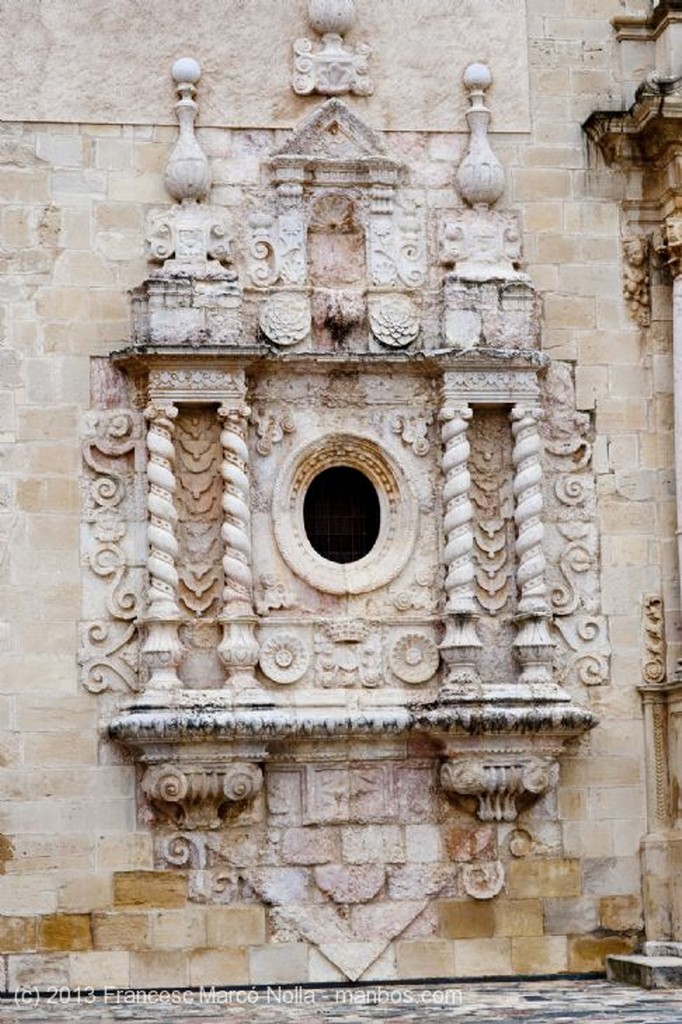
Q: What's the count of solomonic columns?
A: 4